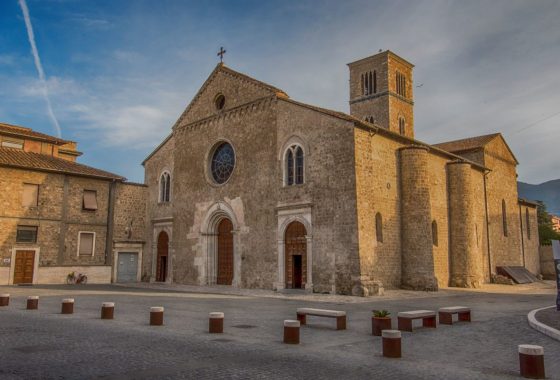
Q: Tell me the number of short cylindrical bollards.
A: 9